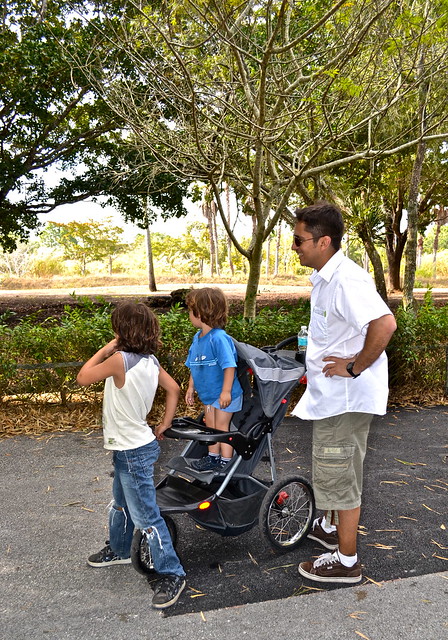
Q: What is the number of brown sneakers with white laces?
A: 2